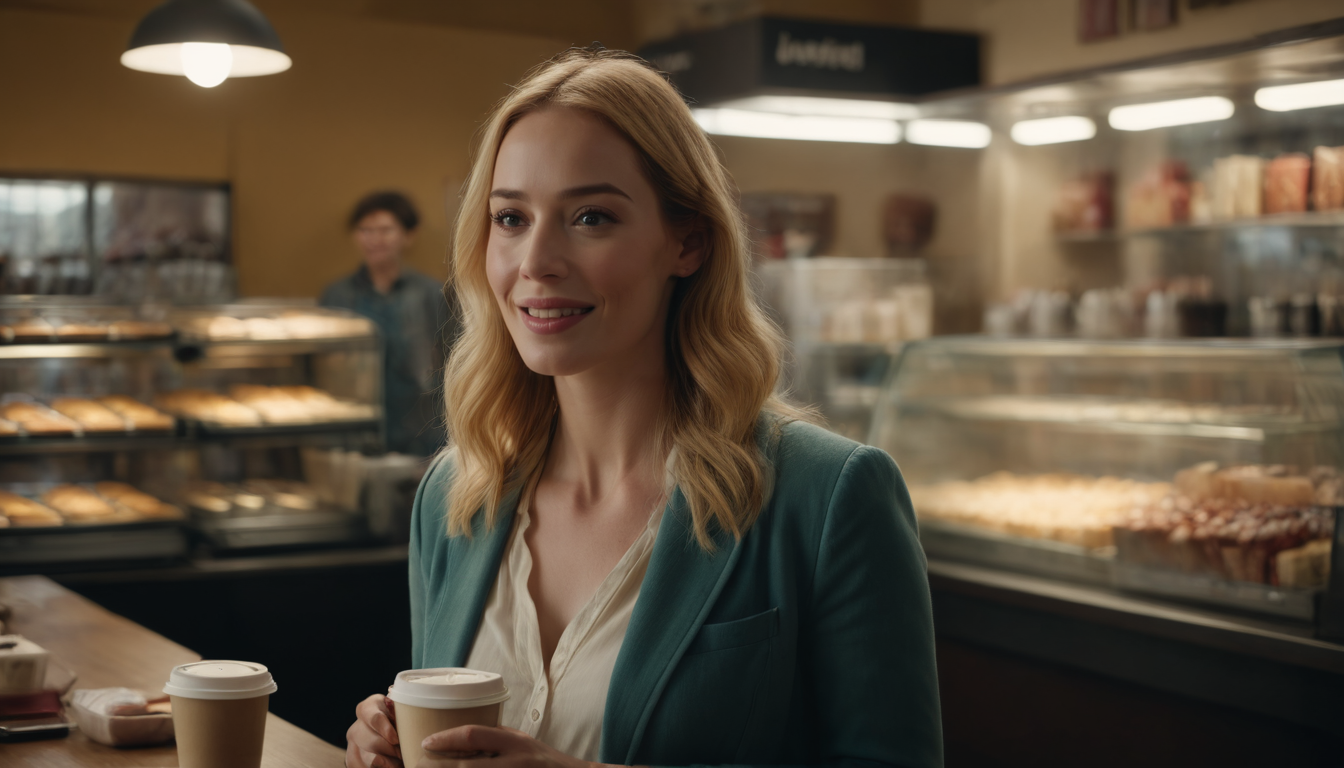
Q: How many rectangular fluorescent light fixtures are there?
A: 5